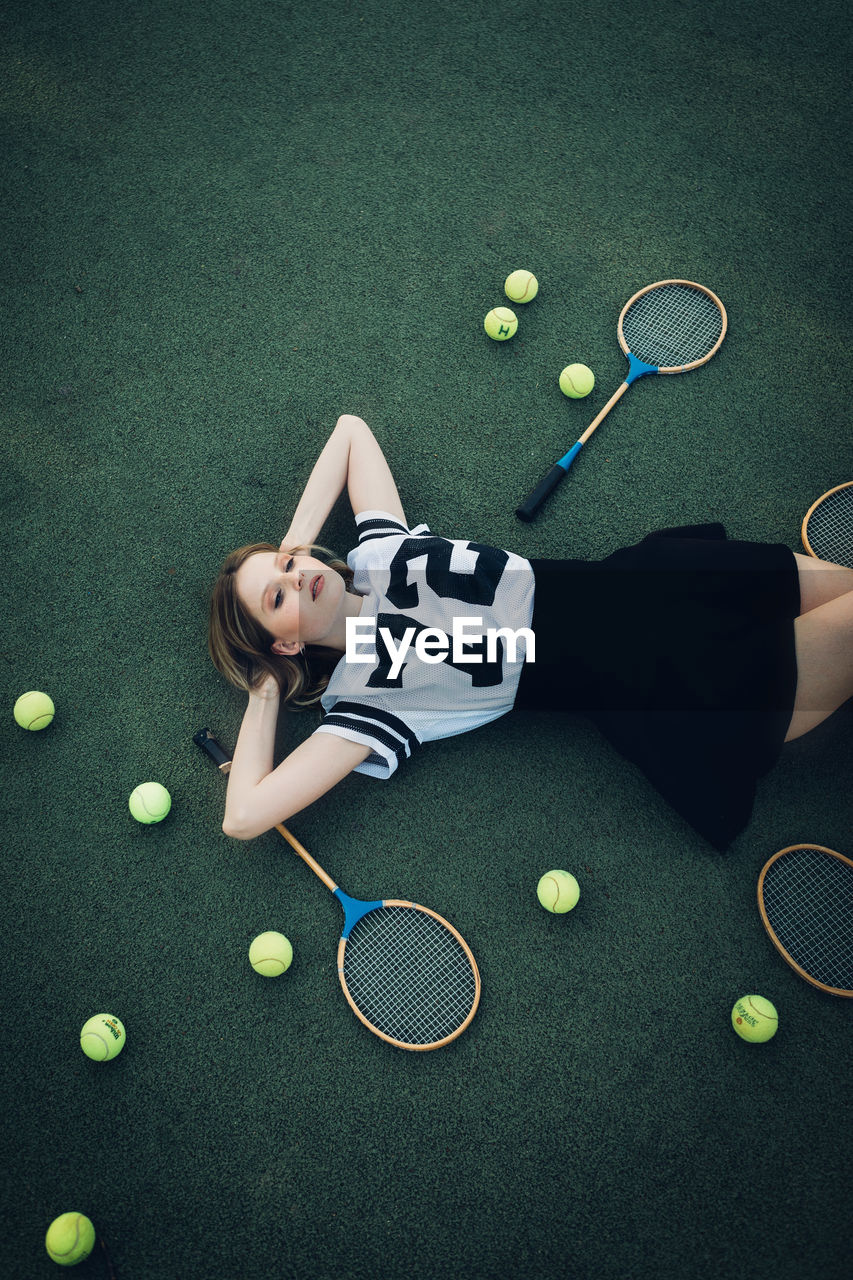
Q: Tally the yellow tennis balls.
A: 10